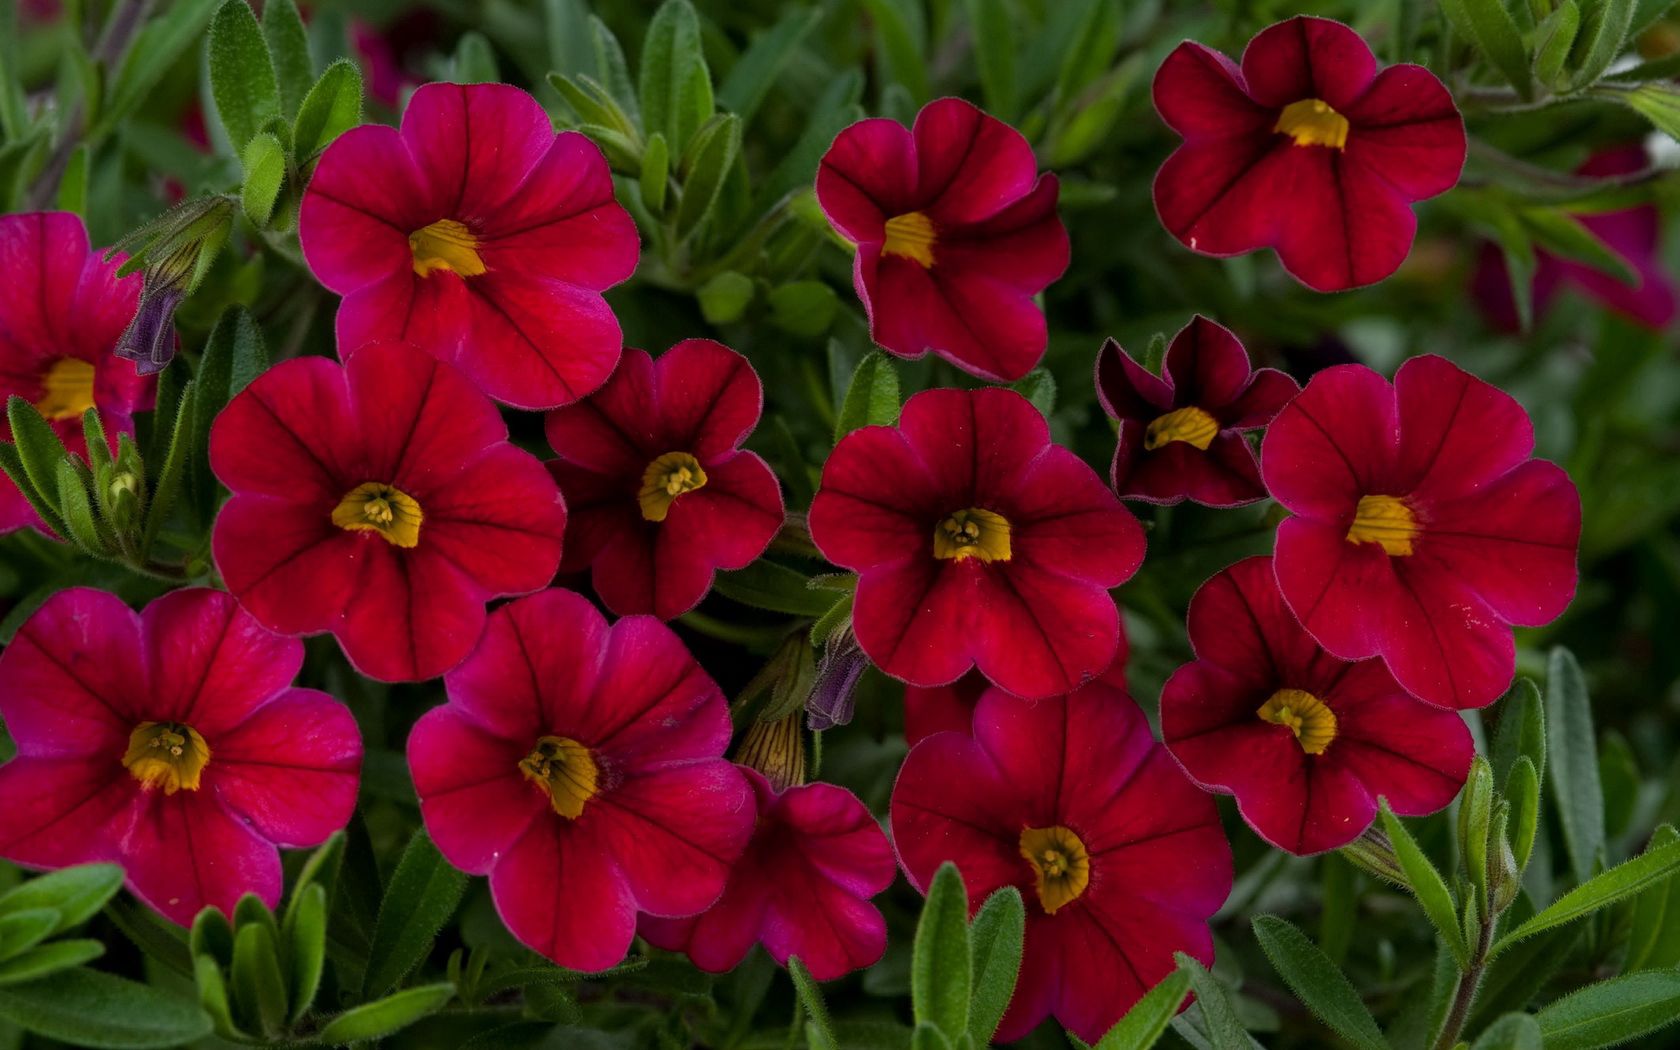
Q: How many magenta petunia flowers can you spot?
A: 14